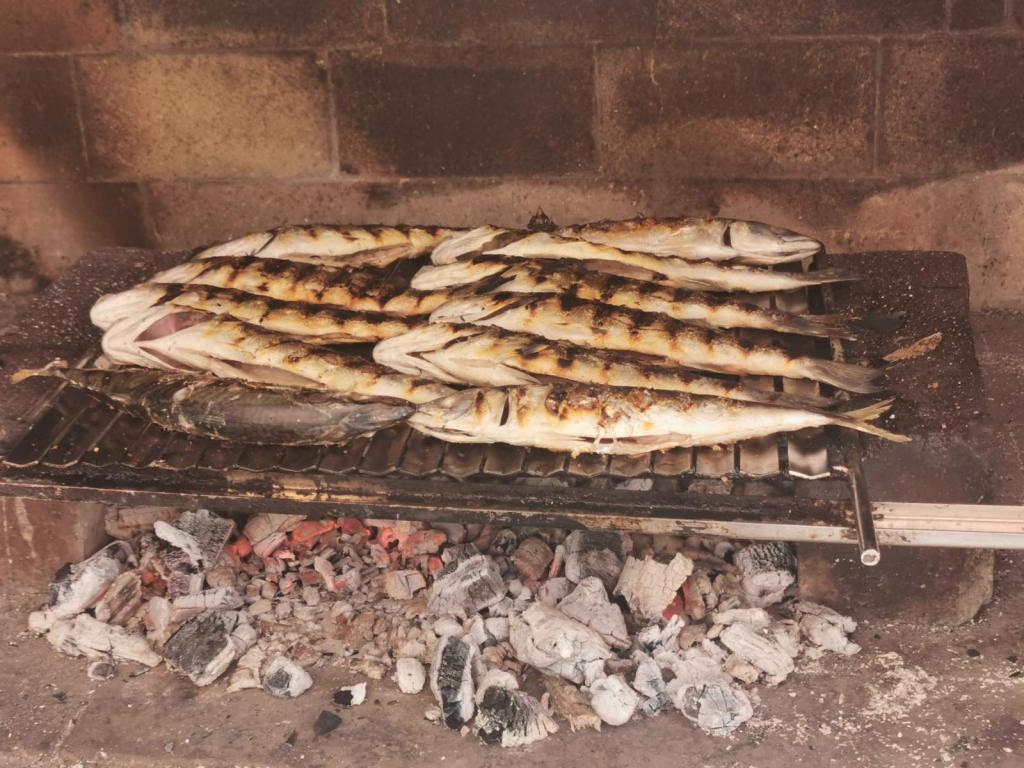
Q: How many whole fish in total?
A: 11